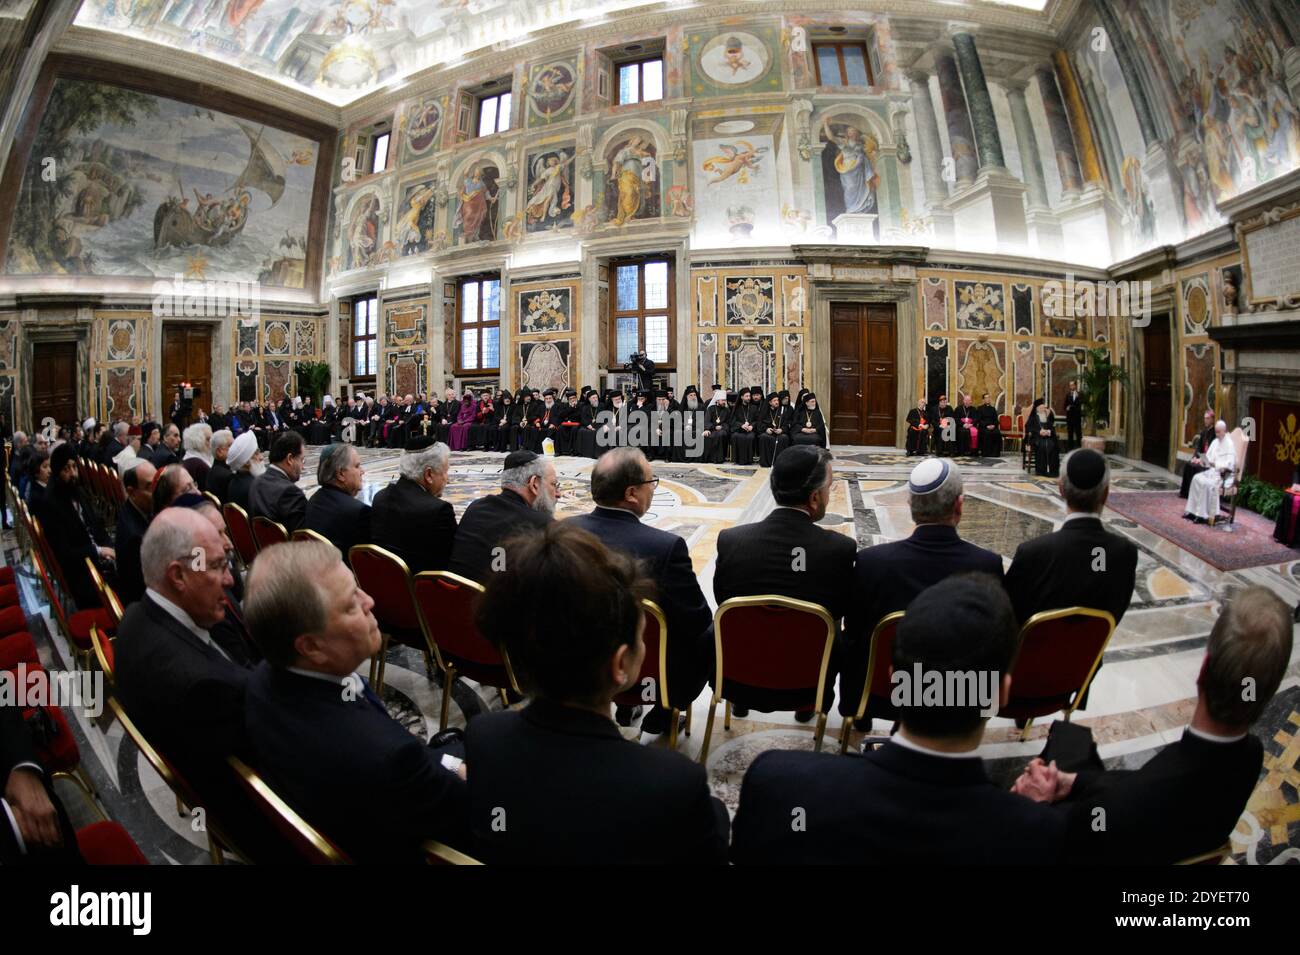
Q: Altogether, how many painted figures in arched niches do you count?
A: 4